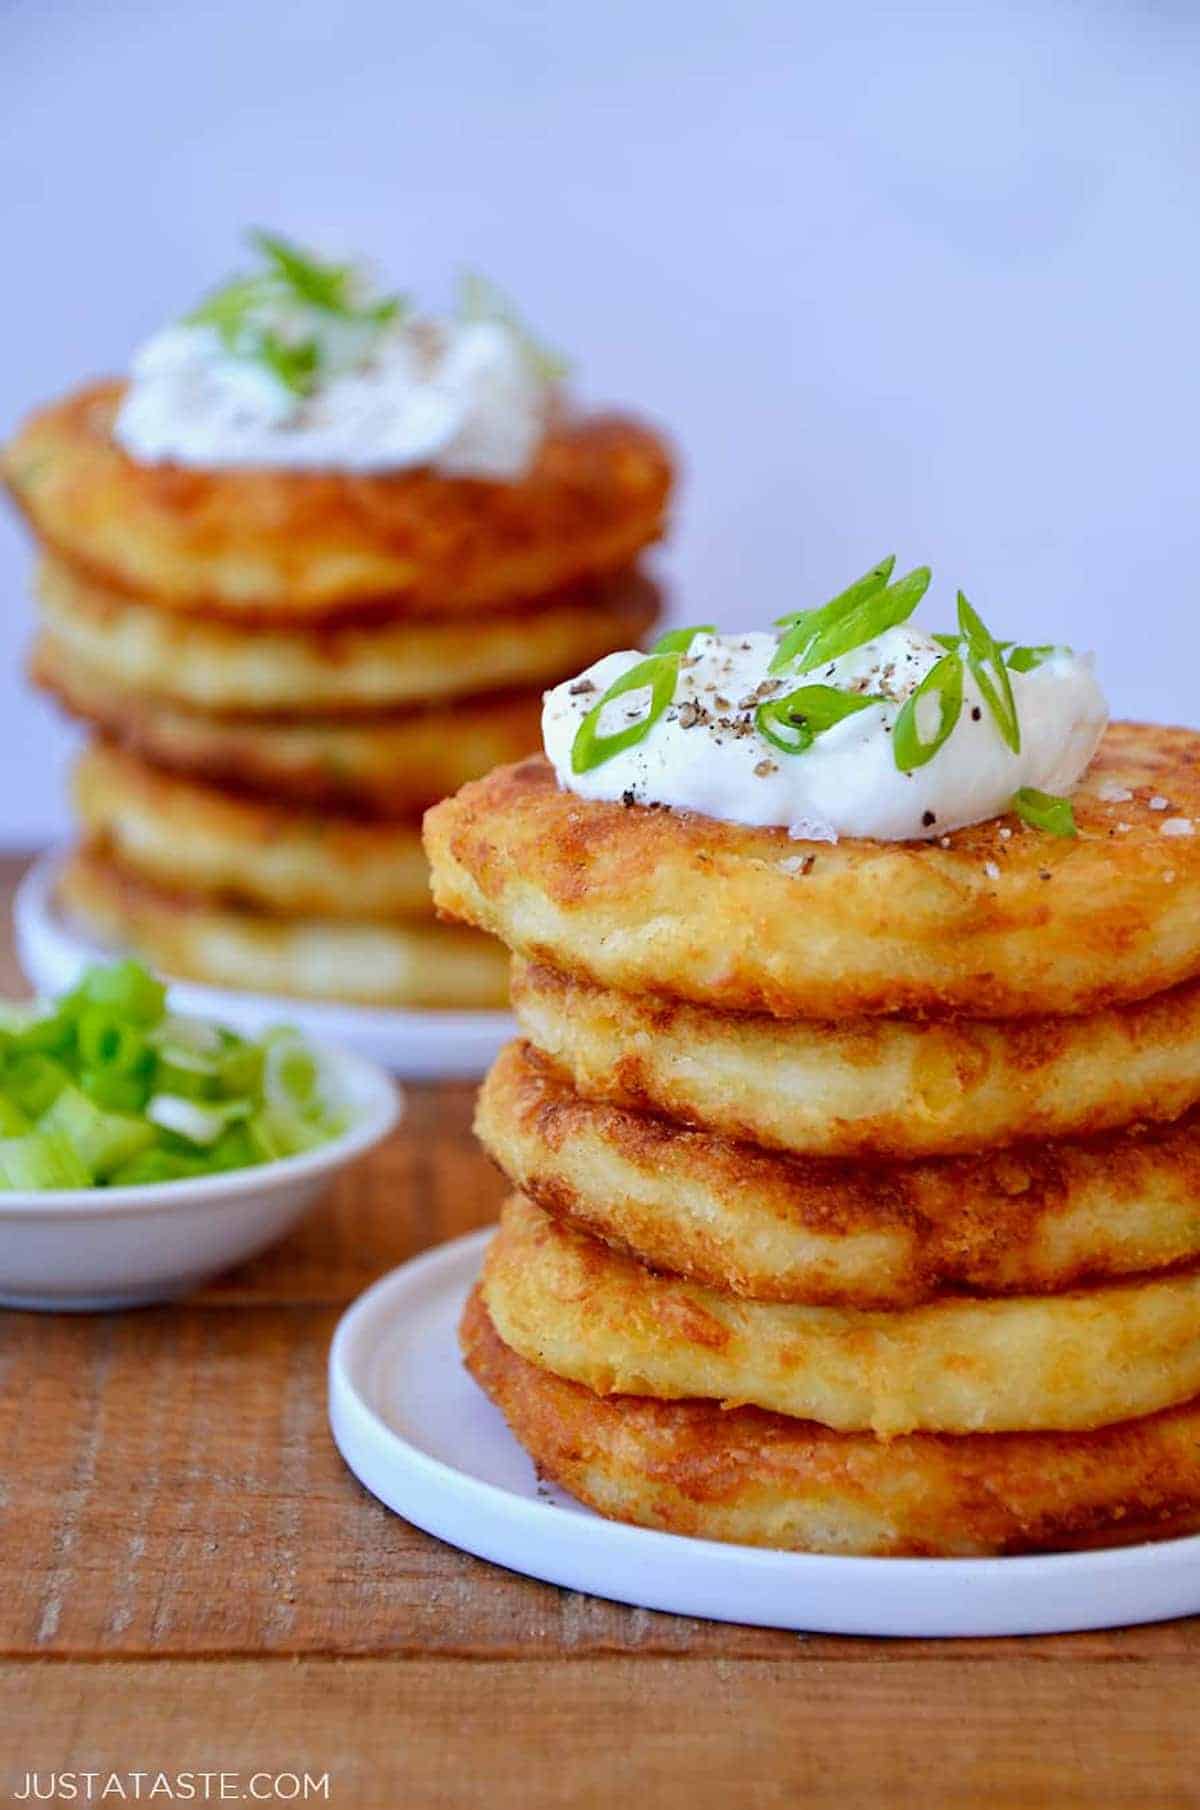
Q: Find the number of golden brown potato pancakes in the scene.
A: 10